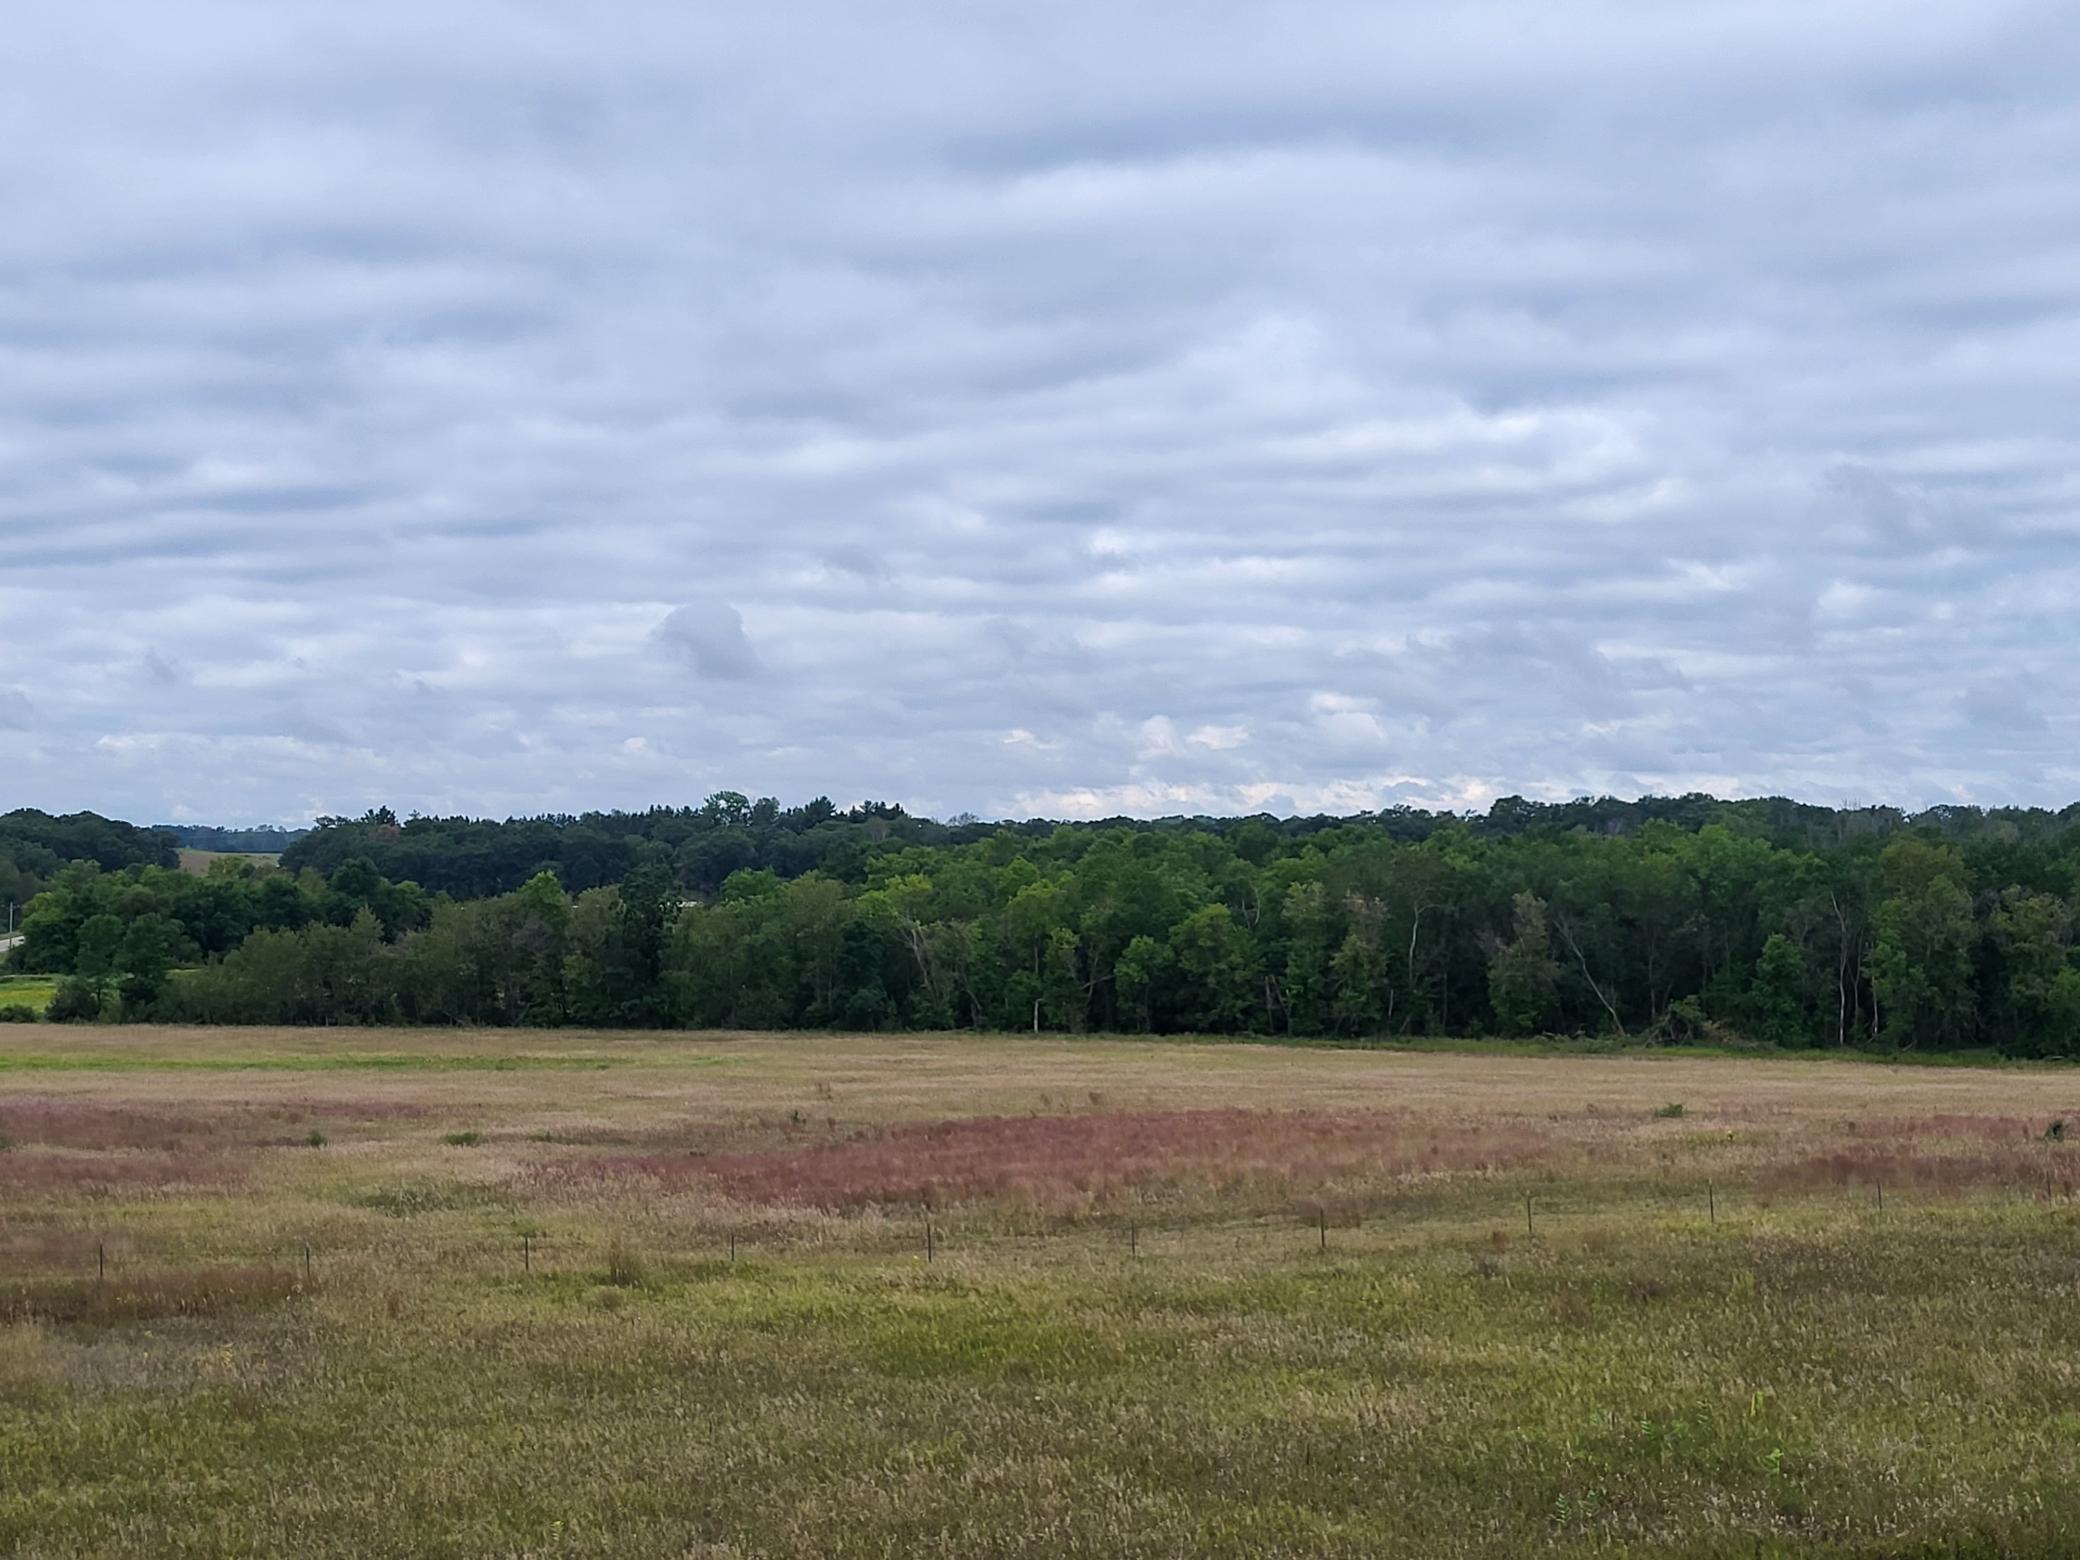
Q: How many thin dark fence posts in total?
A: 11